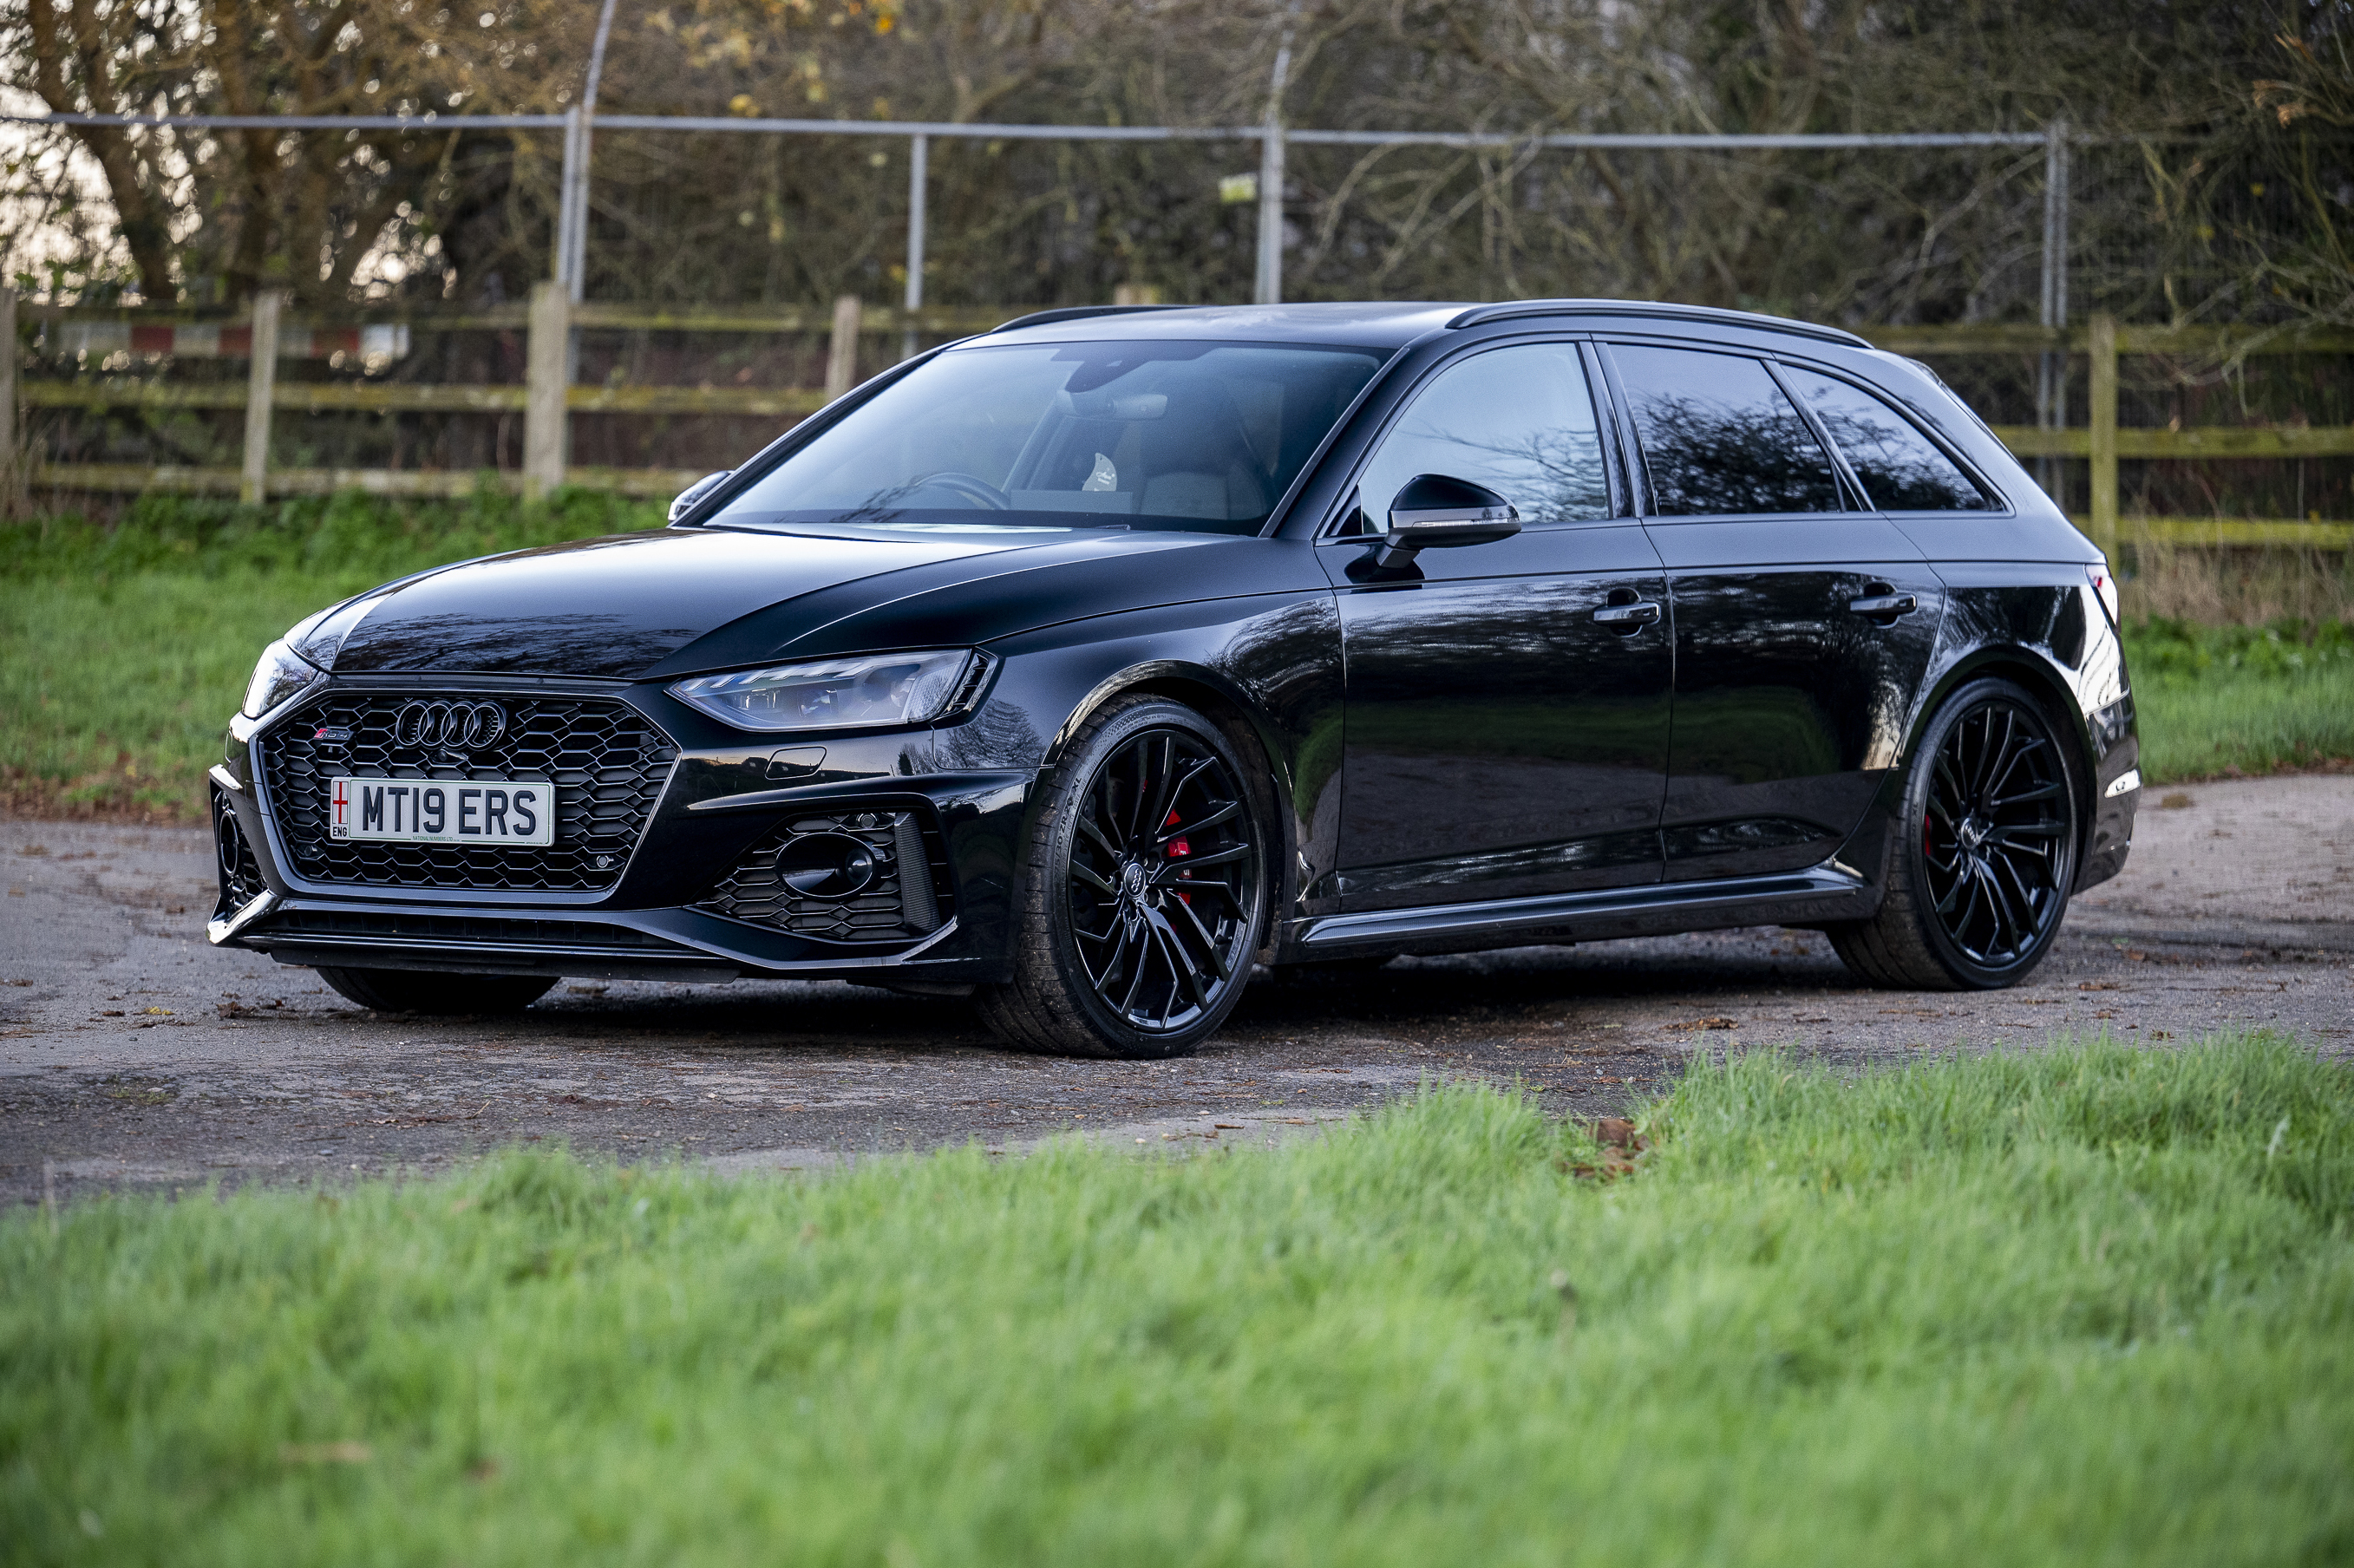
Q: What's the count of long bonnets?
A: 1